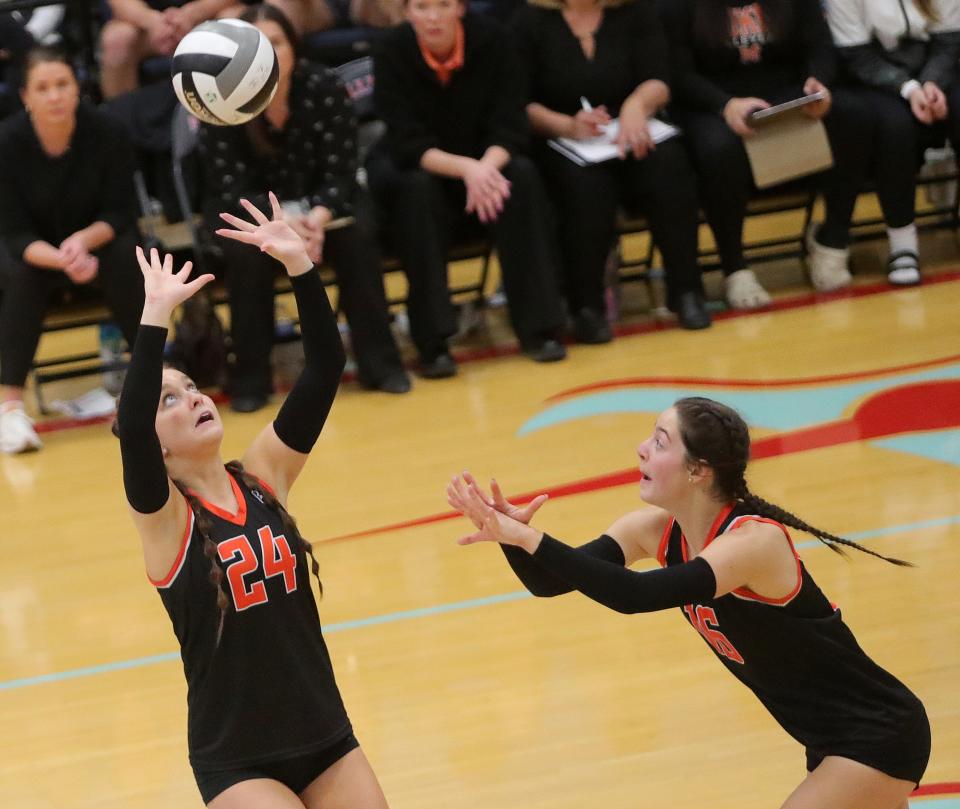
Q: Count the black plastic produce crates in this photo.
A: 0